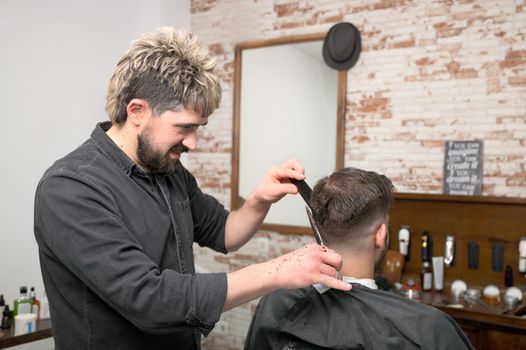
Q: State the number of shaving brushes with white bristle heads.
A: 3